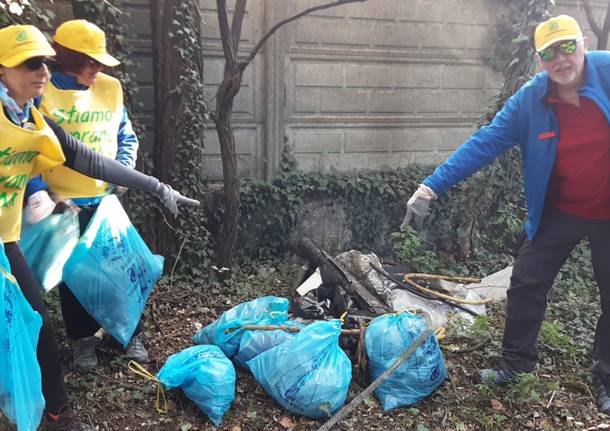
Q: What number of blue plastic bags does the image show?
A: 8